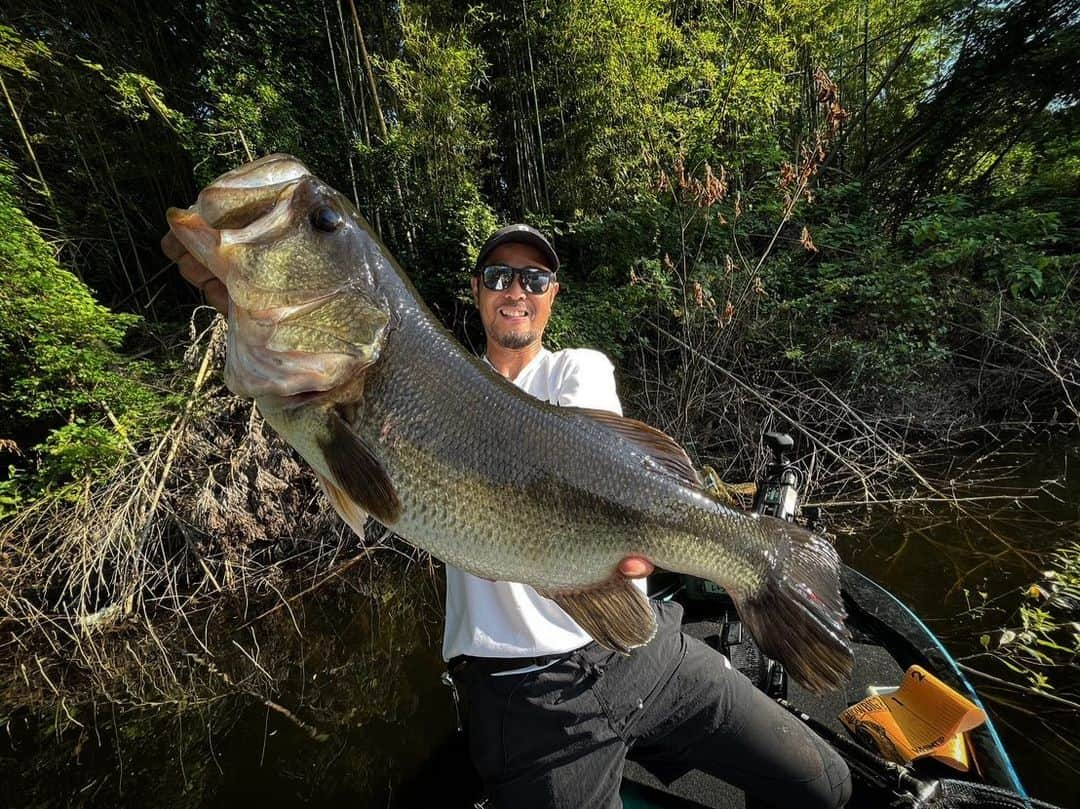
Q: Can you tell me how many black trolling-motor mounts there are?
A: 1